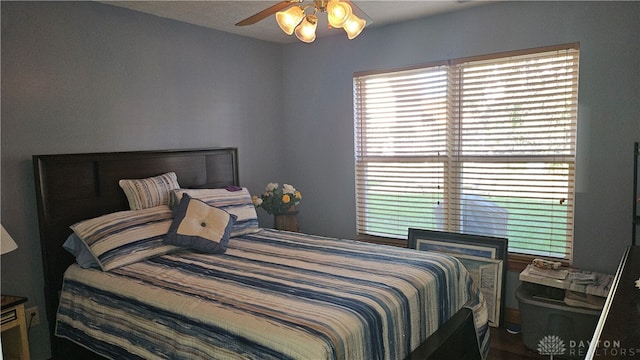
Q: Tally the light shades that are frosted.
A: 4